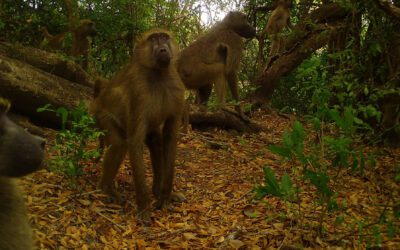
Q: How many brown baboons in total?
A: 5